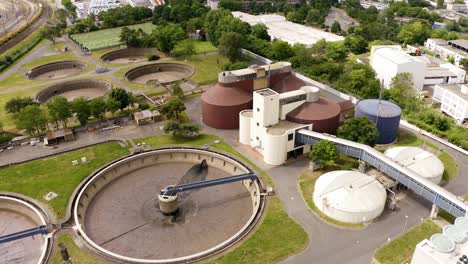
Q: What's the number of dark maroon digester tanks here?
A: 3